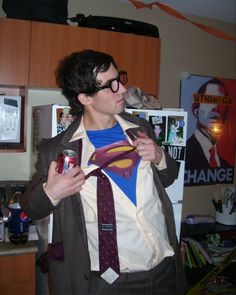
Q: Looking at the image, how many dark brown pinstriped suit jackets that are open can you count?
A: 1